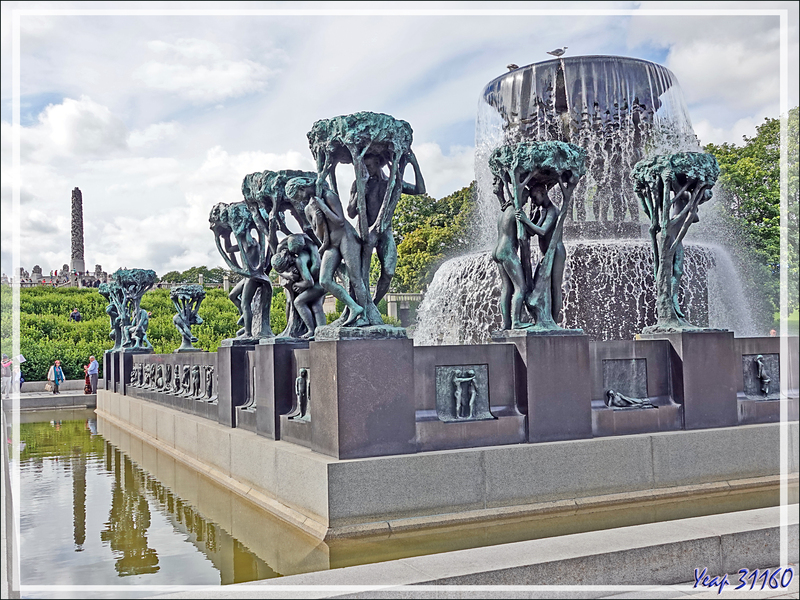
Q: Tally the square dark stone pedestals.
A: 8